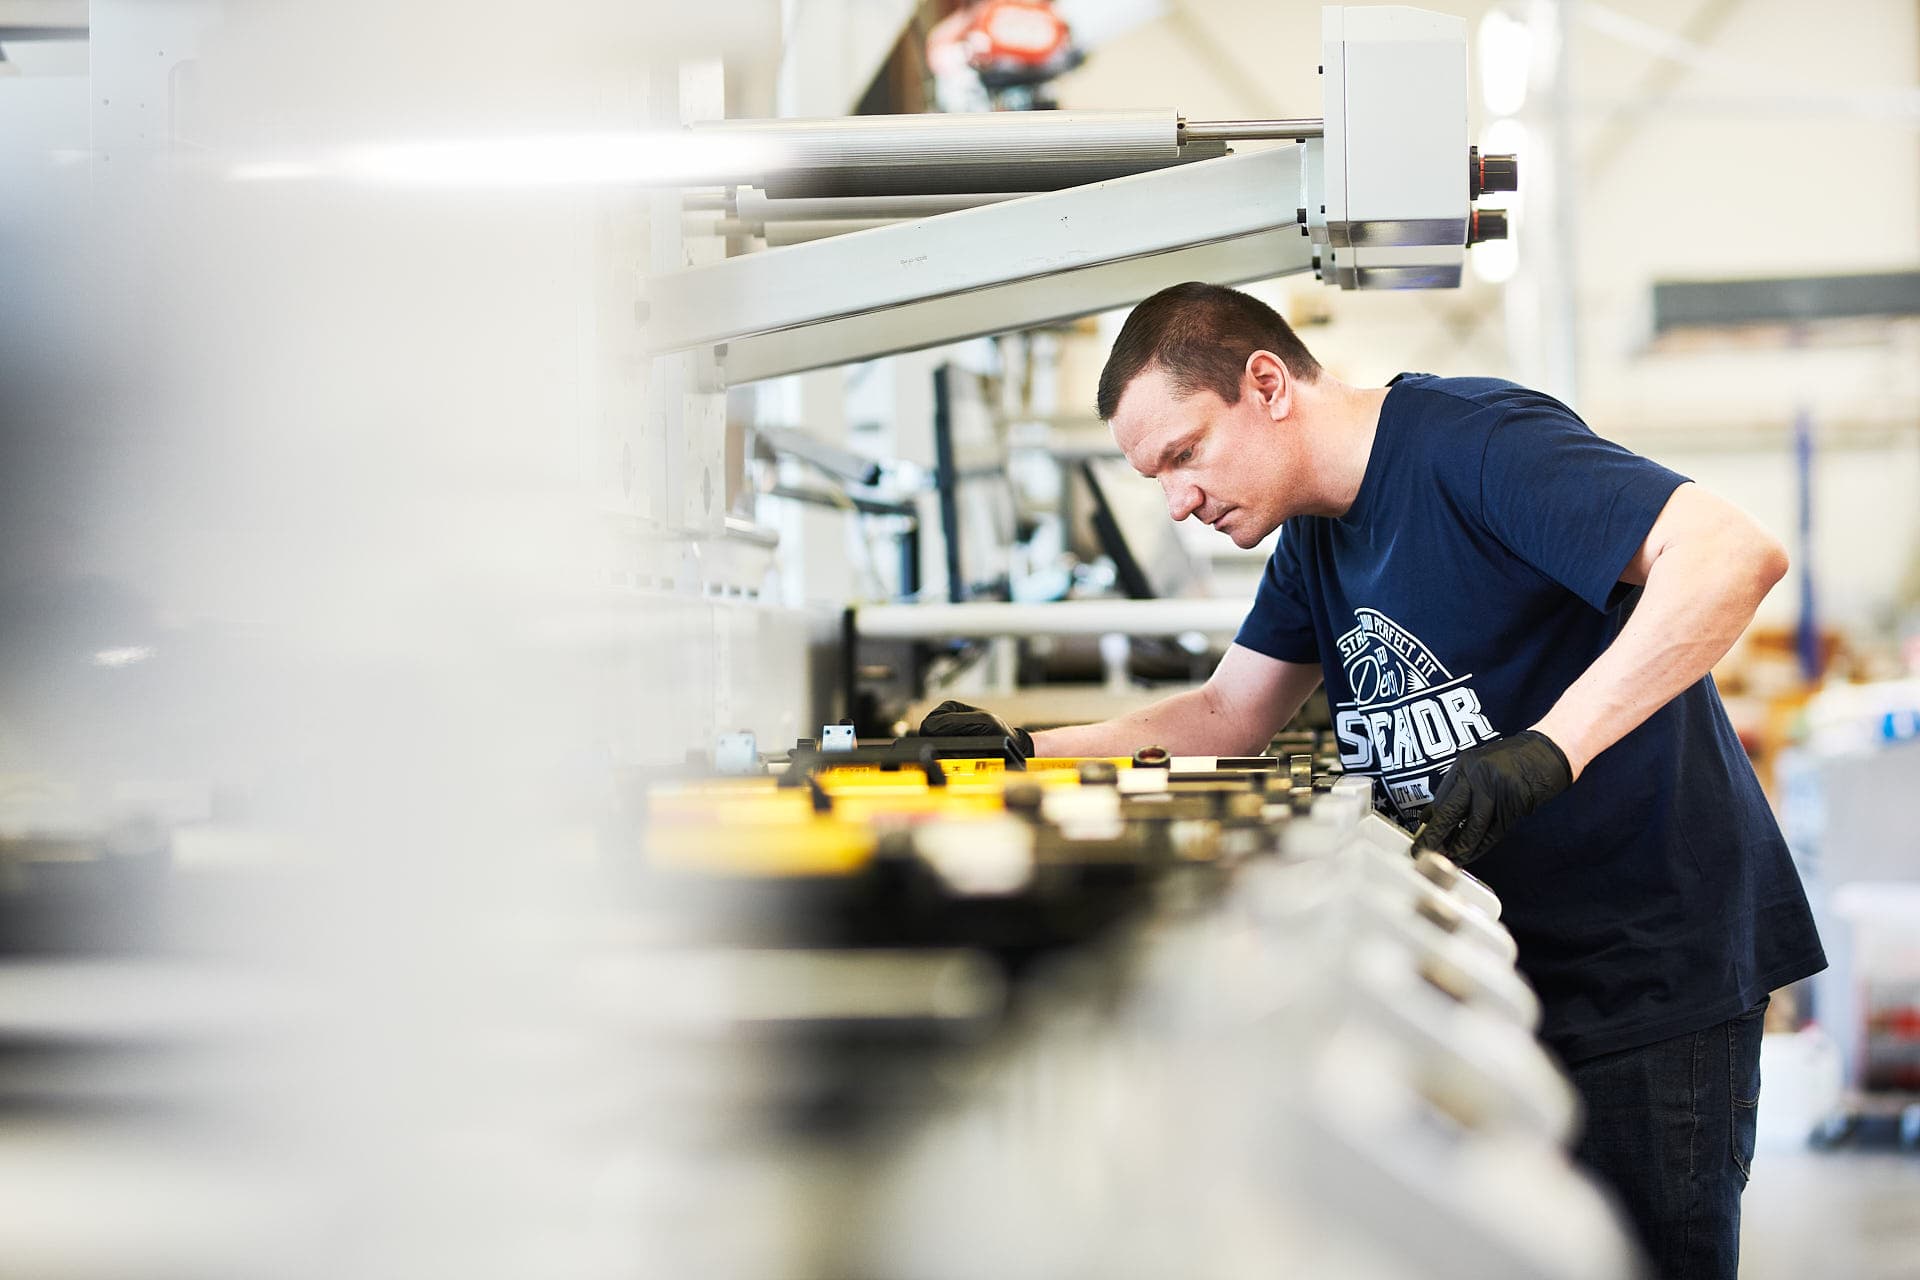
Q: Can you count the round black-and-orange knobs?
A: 2